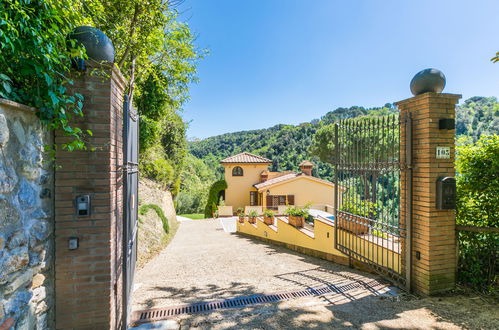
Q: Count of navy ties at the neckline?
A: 0